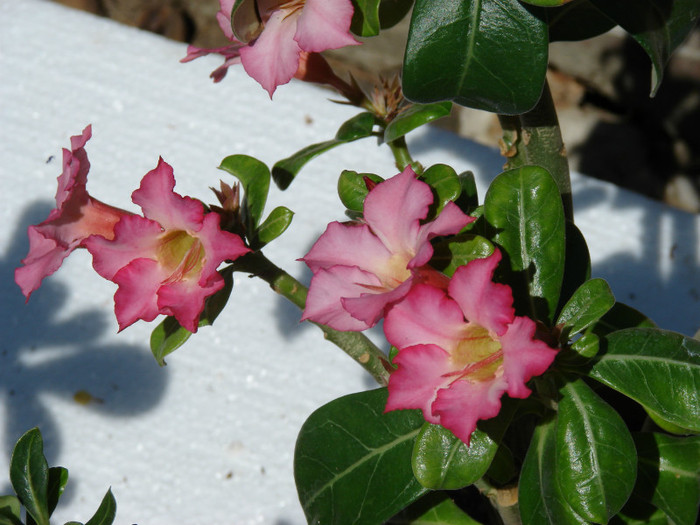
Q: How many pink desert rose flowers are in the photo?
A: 5